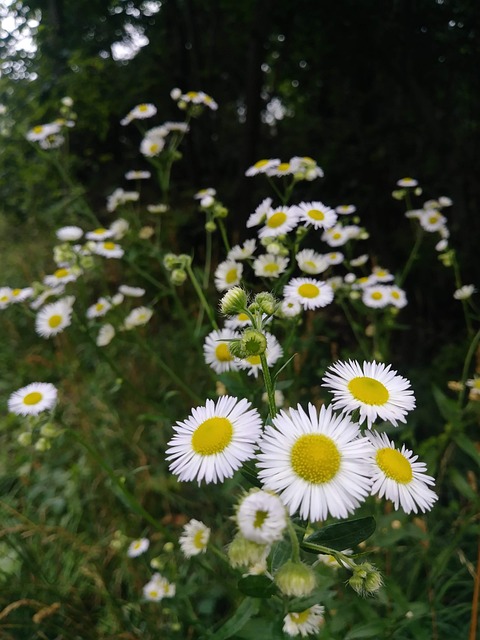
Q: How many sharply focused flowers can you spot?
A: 4